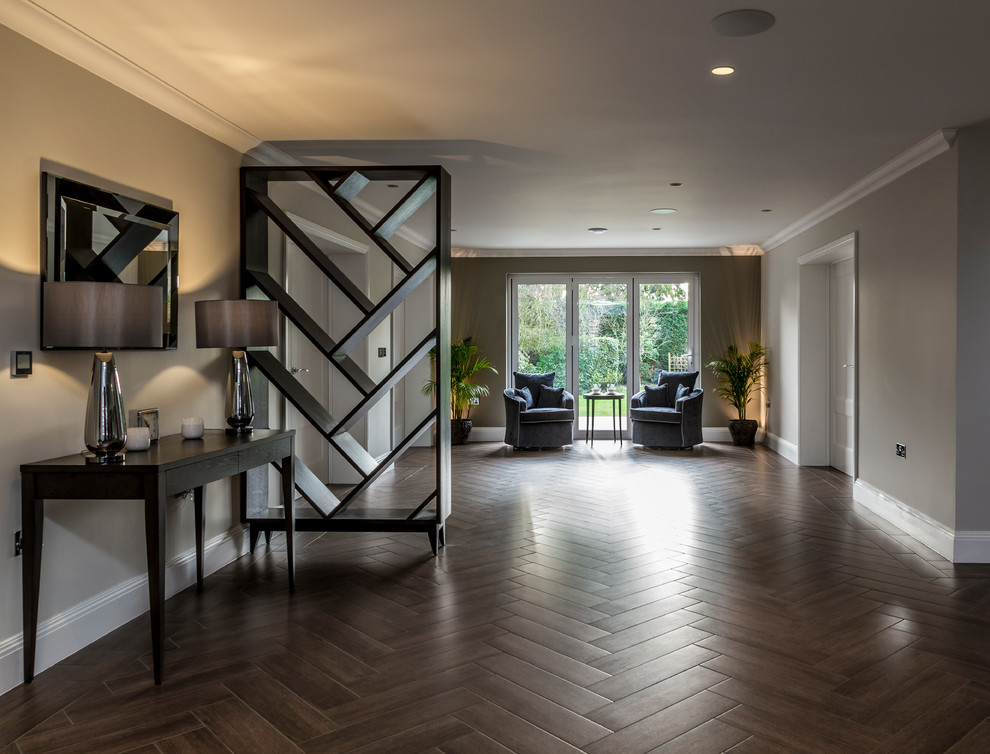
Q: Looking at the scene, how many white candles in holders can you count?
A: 2